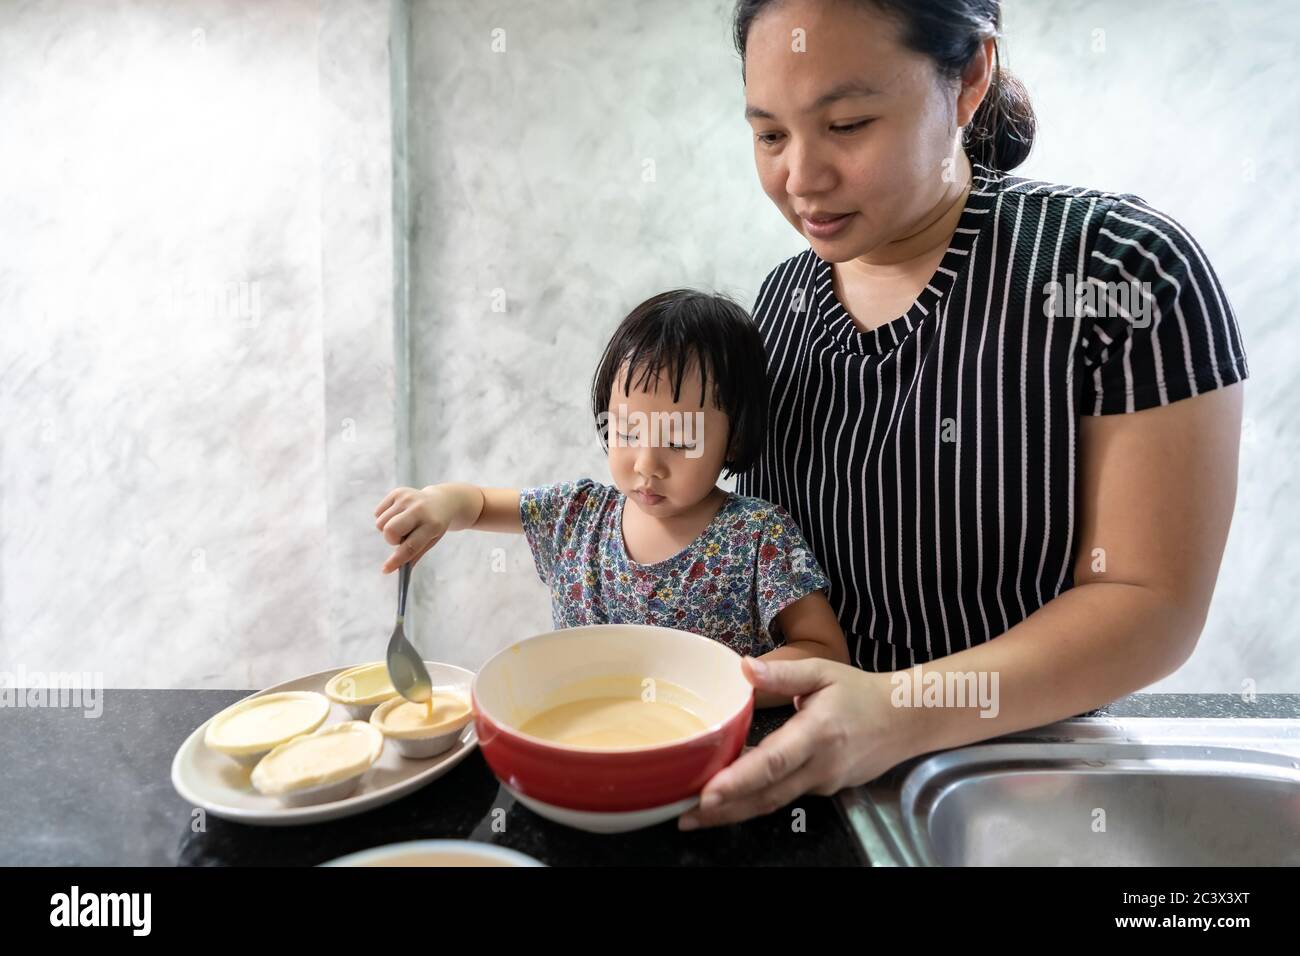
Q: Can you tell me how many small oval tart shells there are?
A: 4